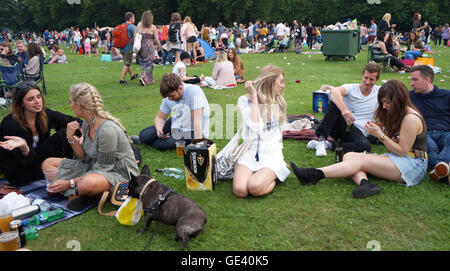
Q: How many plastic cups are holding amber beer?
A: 3